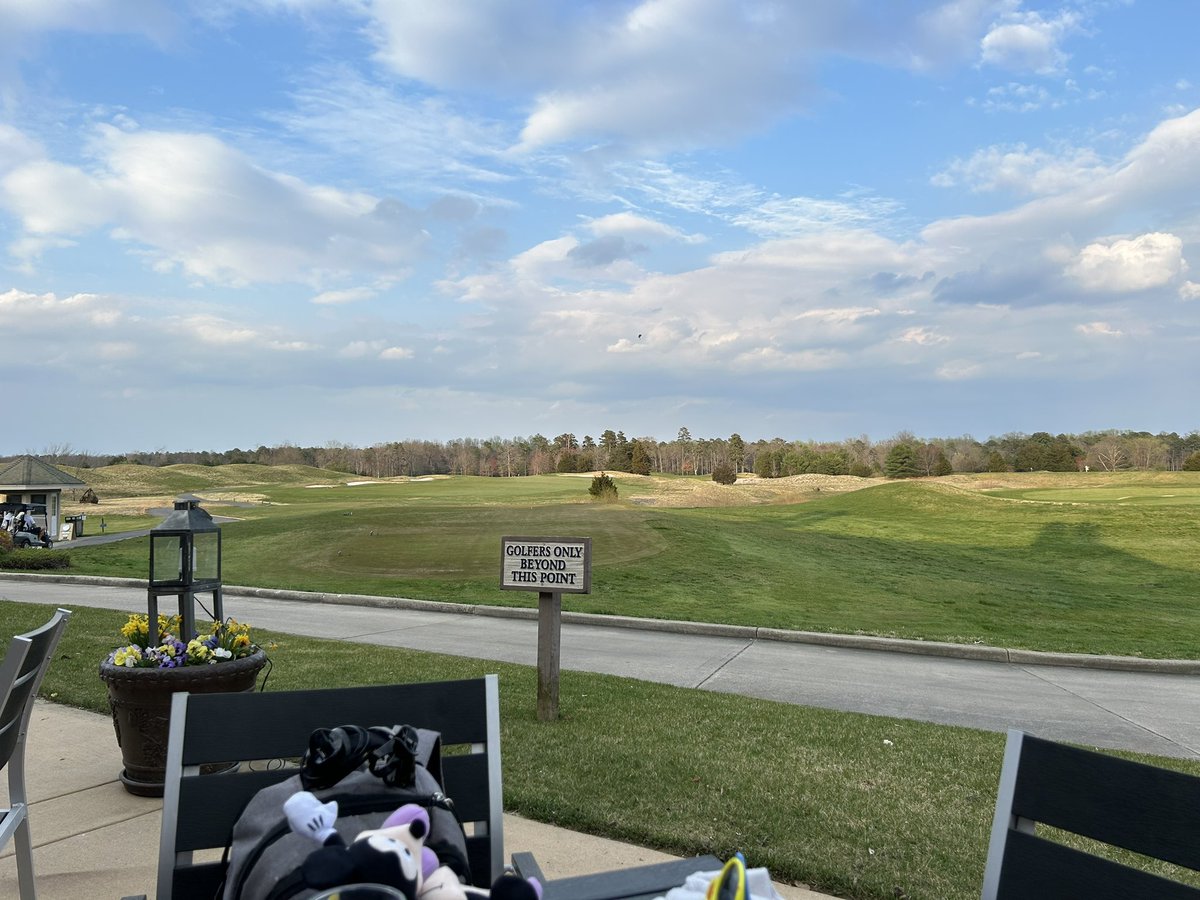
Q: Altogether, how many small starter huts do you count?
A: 1